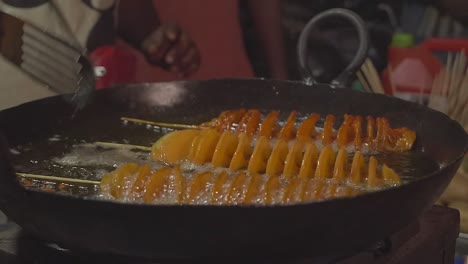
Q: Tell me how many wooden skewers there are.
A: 3